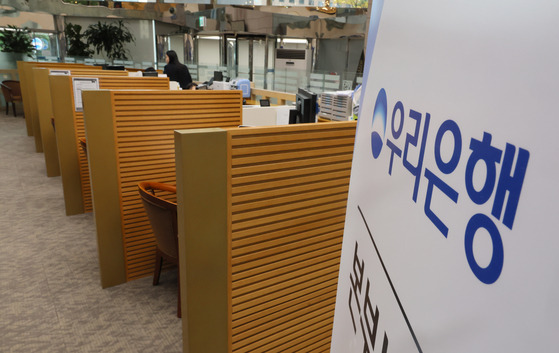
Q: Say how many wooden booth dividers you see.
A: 6